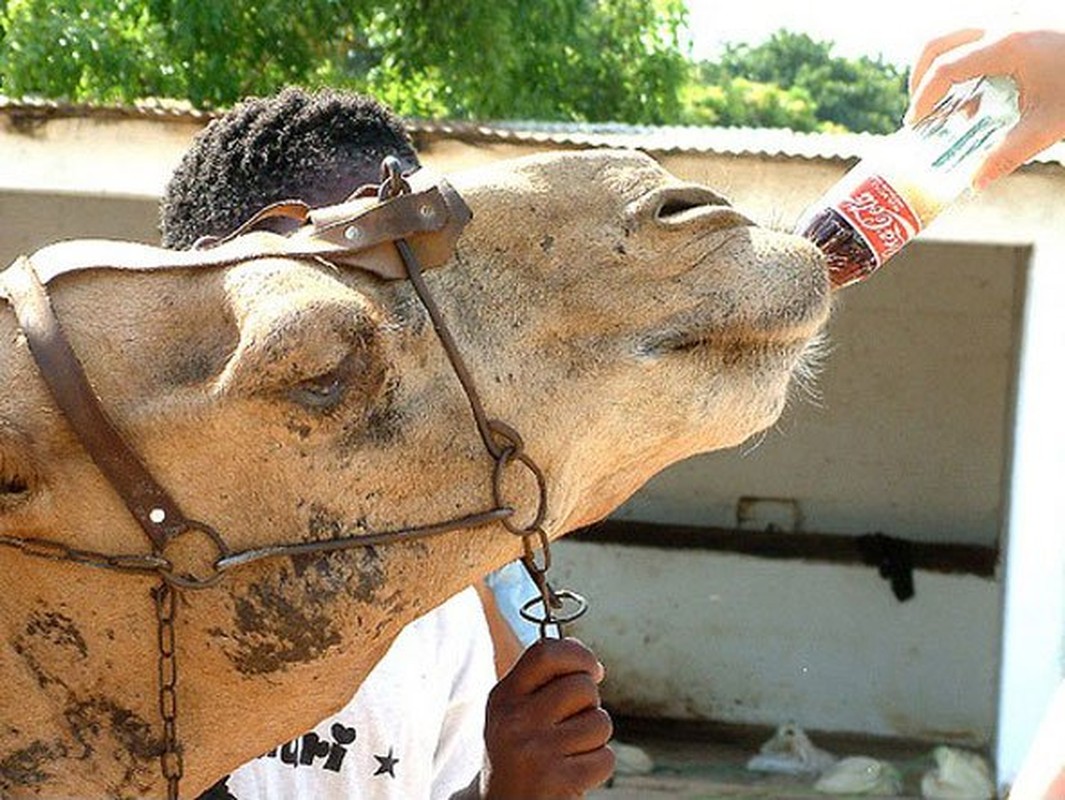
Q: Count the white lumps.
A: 4